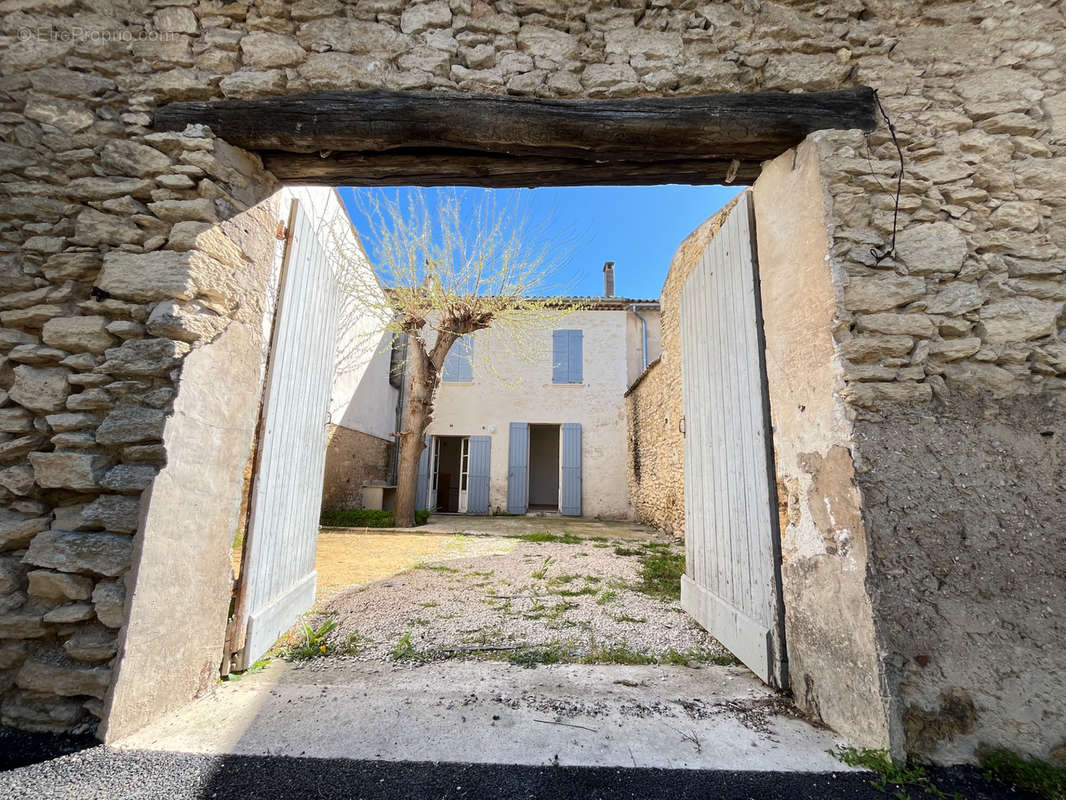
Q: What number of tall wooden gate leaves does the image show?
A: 2